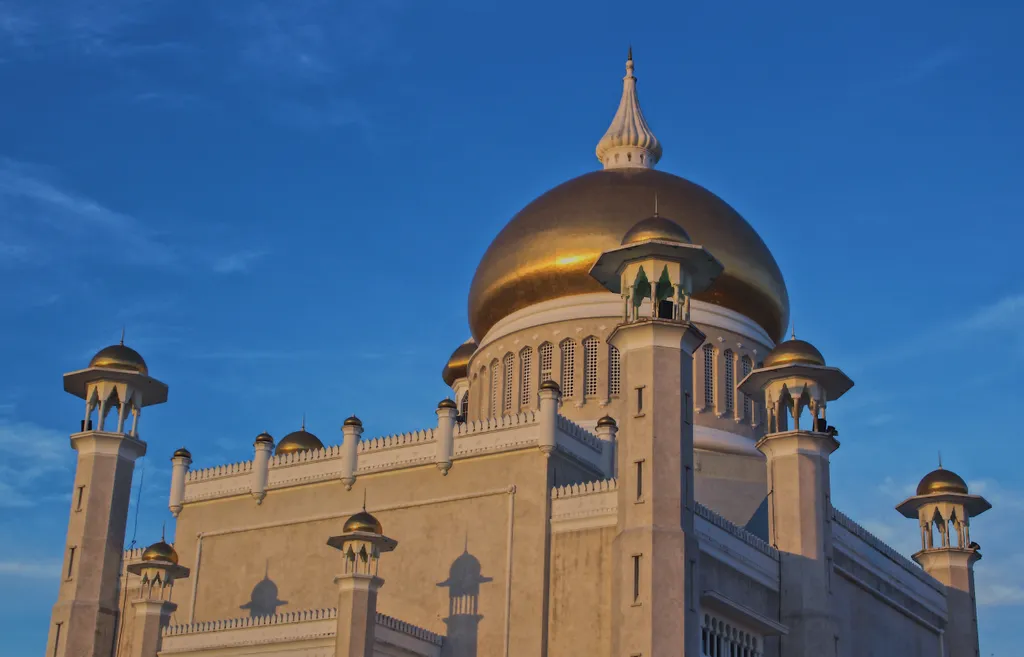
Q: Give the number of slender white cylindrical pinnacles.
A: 6